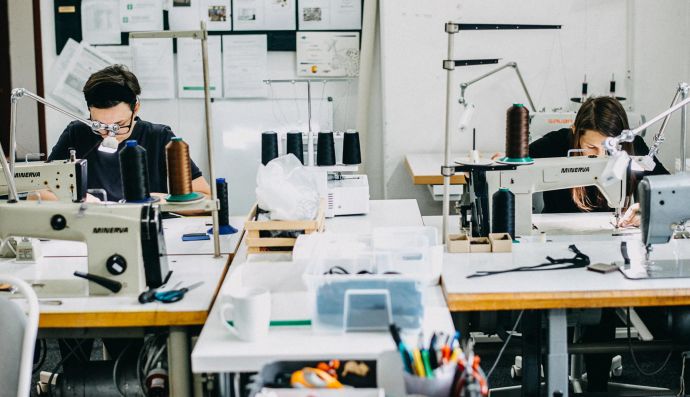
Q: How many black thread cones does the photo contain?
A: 7